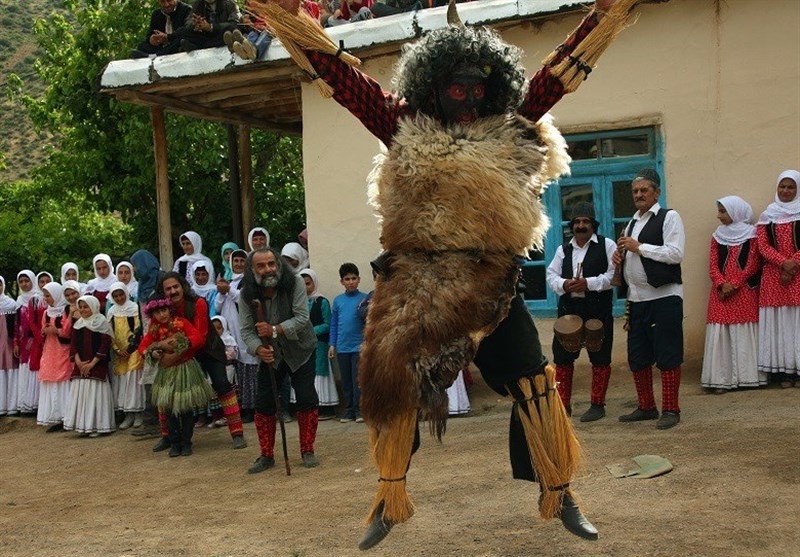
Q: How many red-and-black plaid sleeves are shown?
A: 2